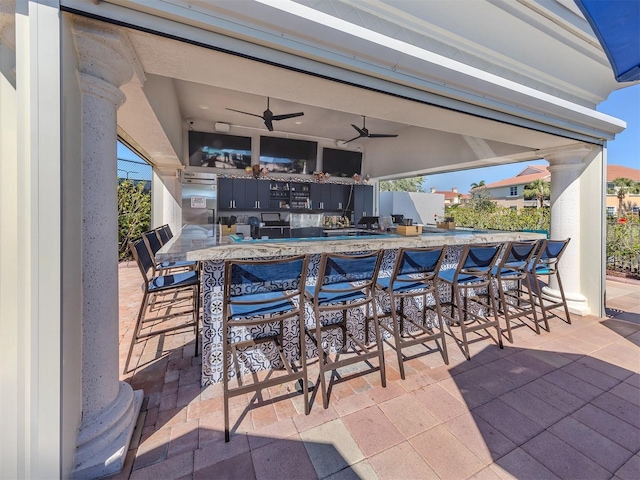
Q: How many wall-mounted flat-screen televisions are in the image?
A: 3